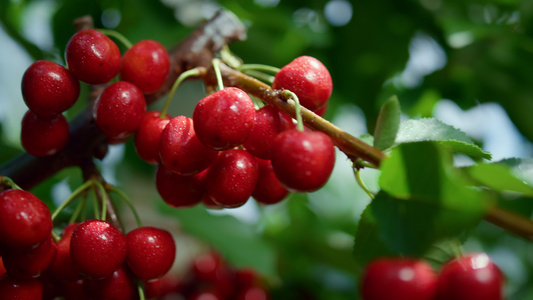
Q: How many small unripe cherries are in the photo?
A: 0